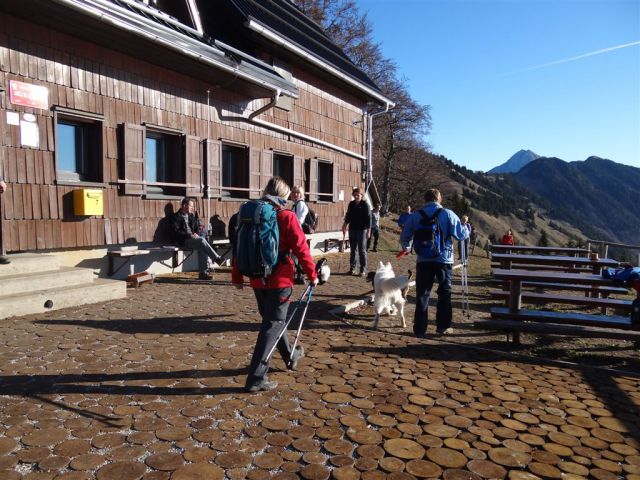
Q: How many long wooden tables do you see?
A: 3